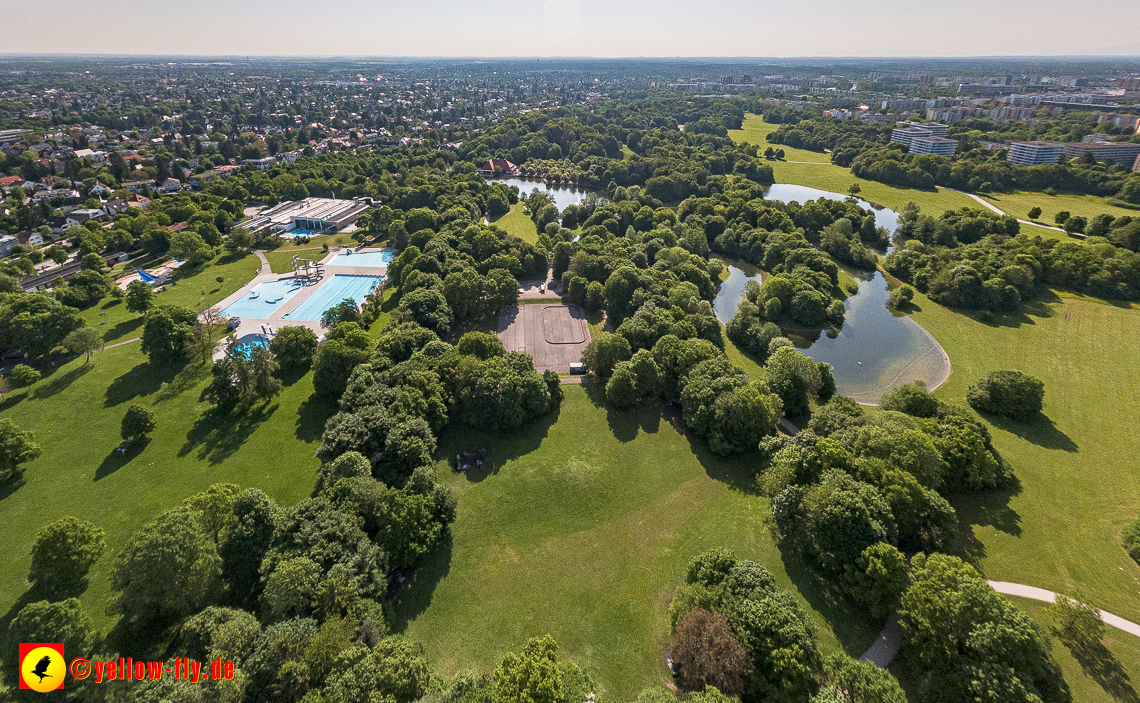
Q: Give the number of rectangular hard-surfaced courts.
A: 1